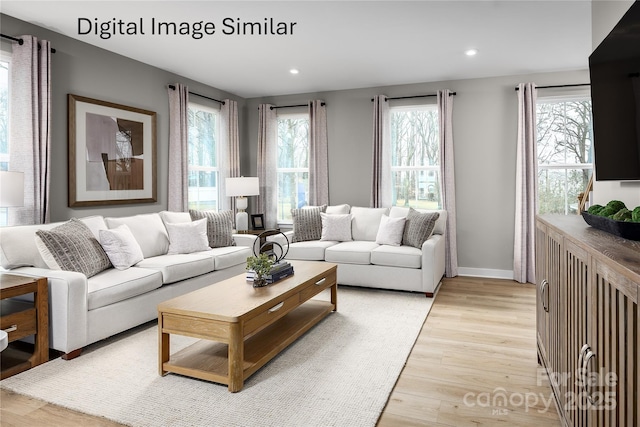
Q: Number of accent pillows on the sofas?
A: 8